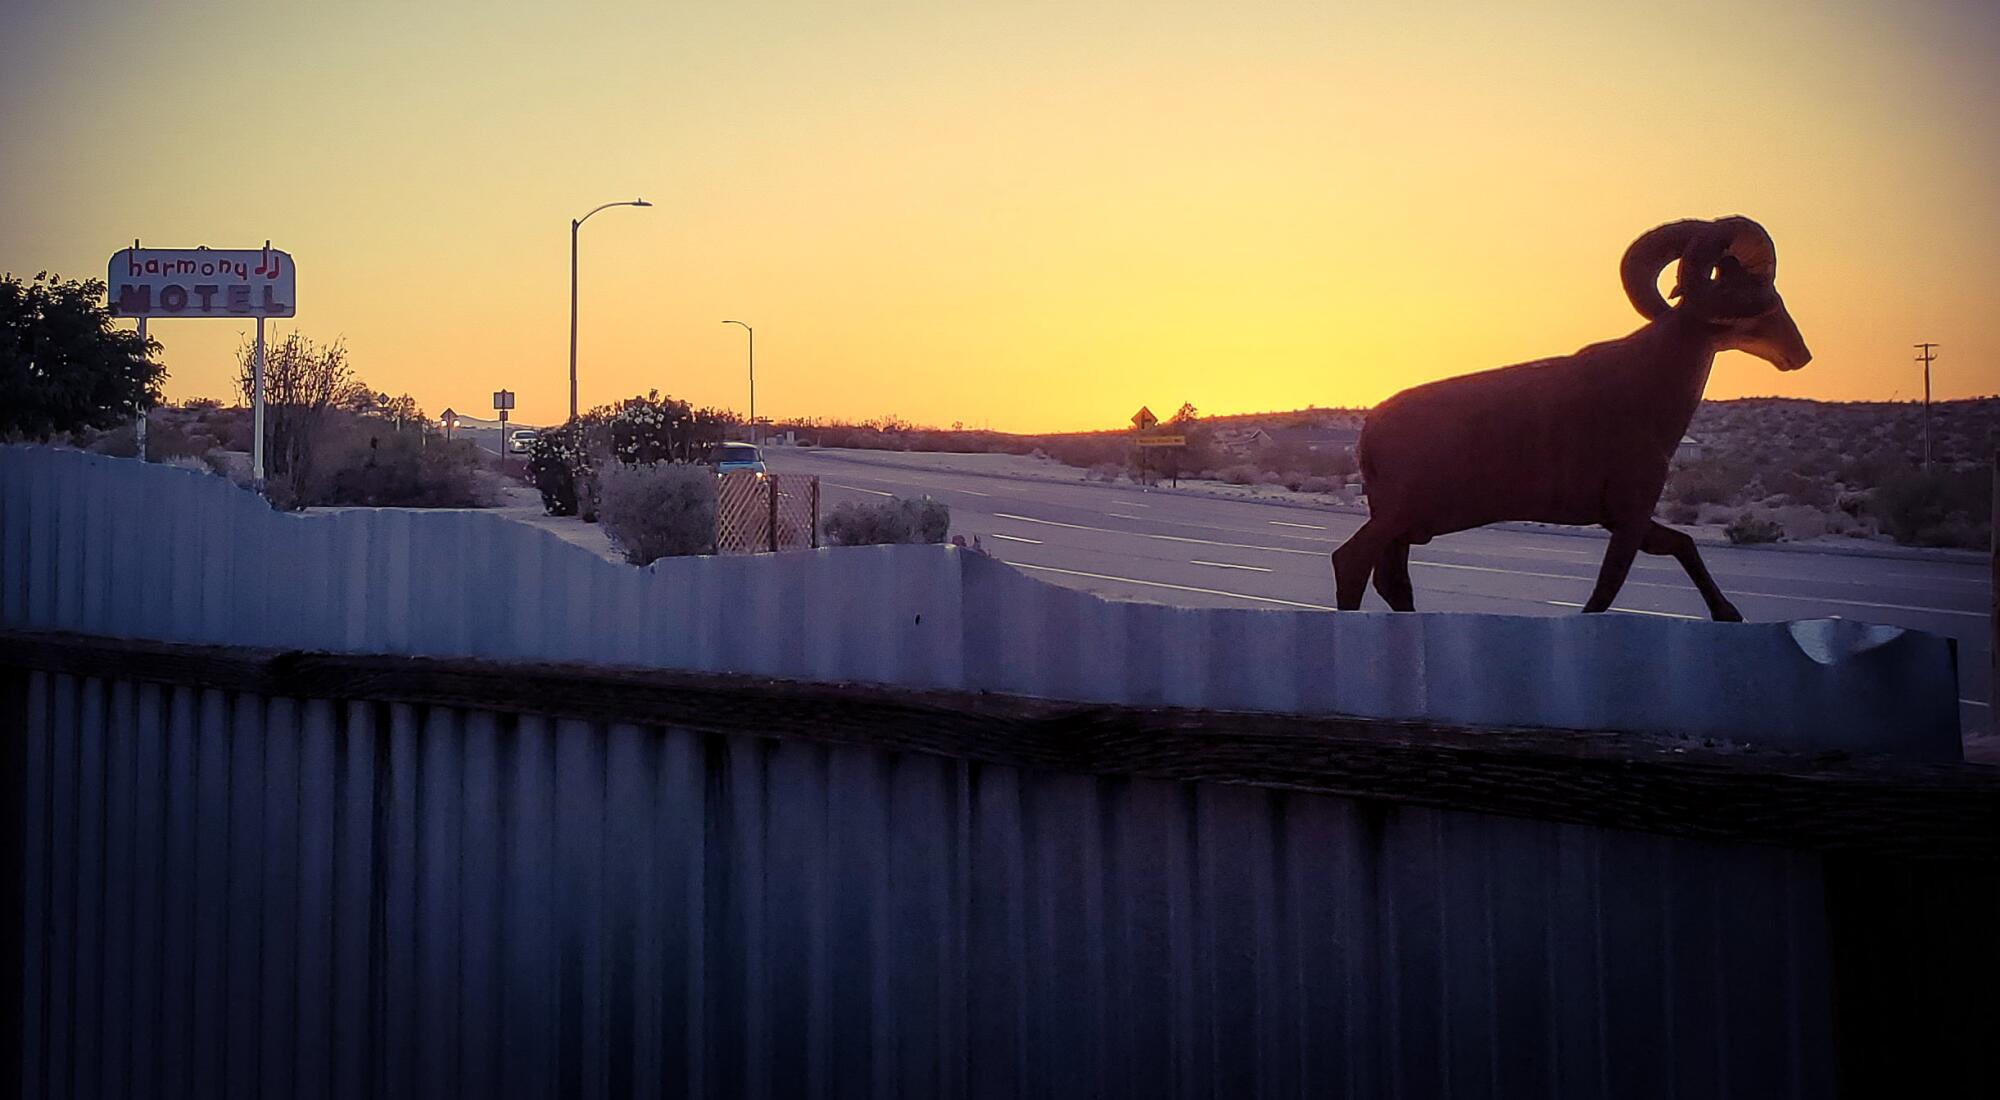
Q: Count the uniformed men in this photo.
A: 0